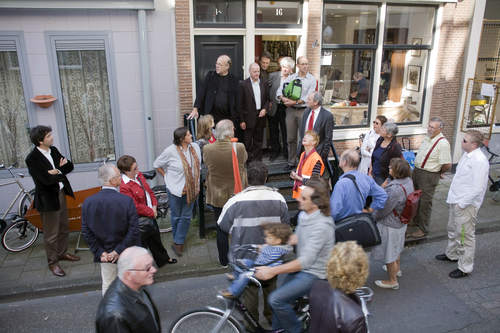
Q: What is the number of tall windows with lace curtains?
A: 2